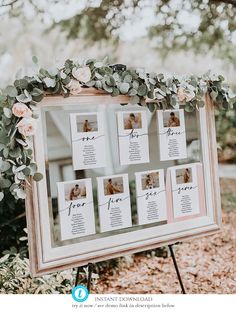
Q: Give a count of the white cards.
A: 7